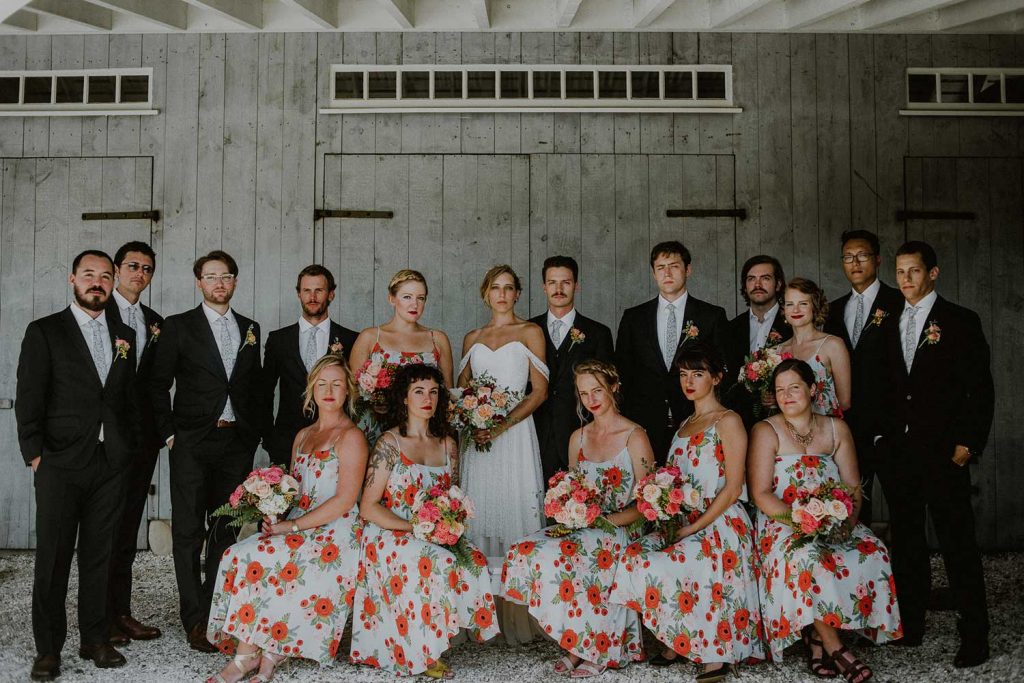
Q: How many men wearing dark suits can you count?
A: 9